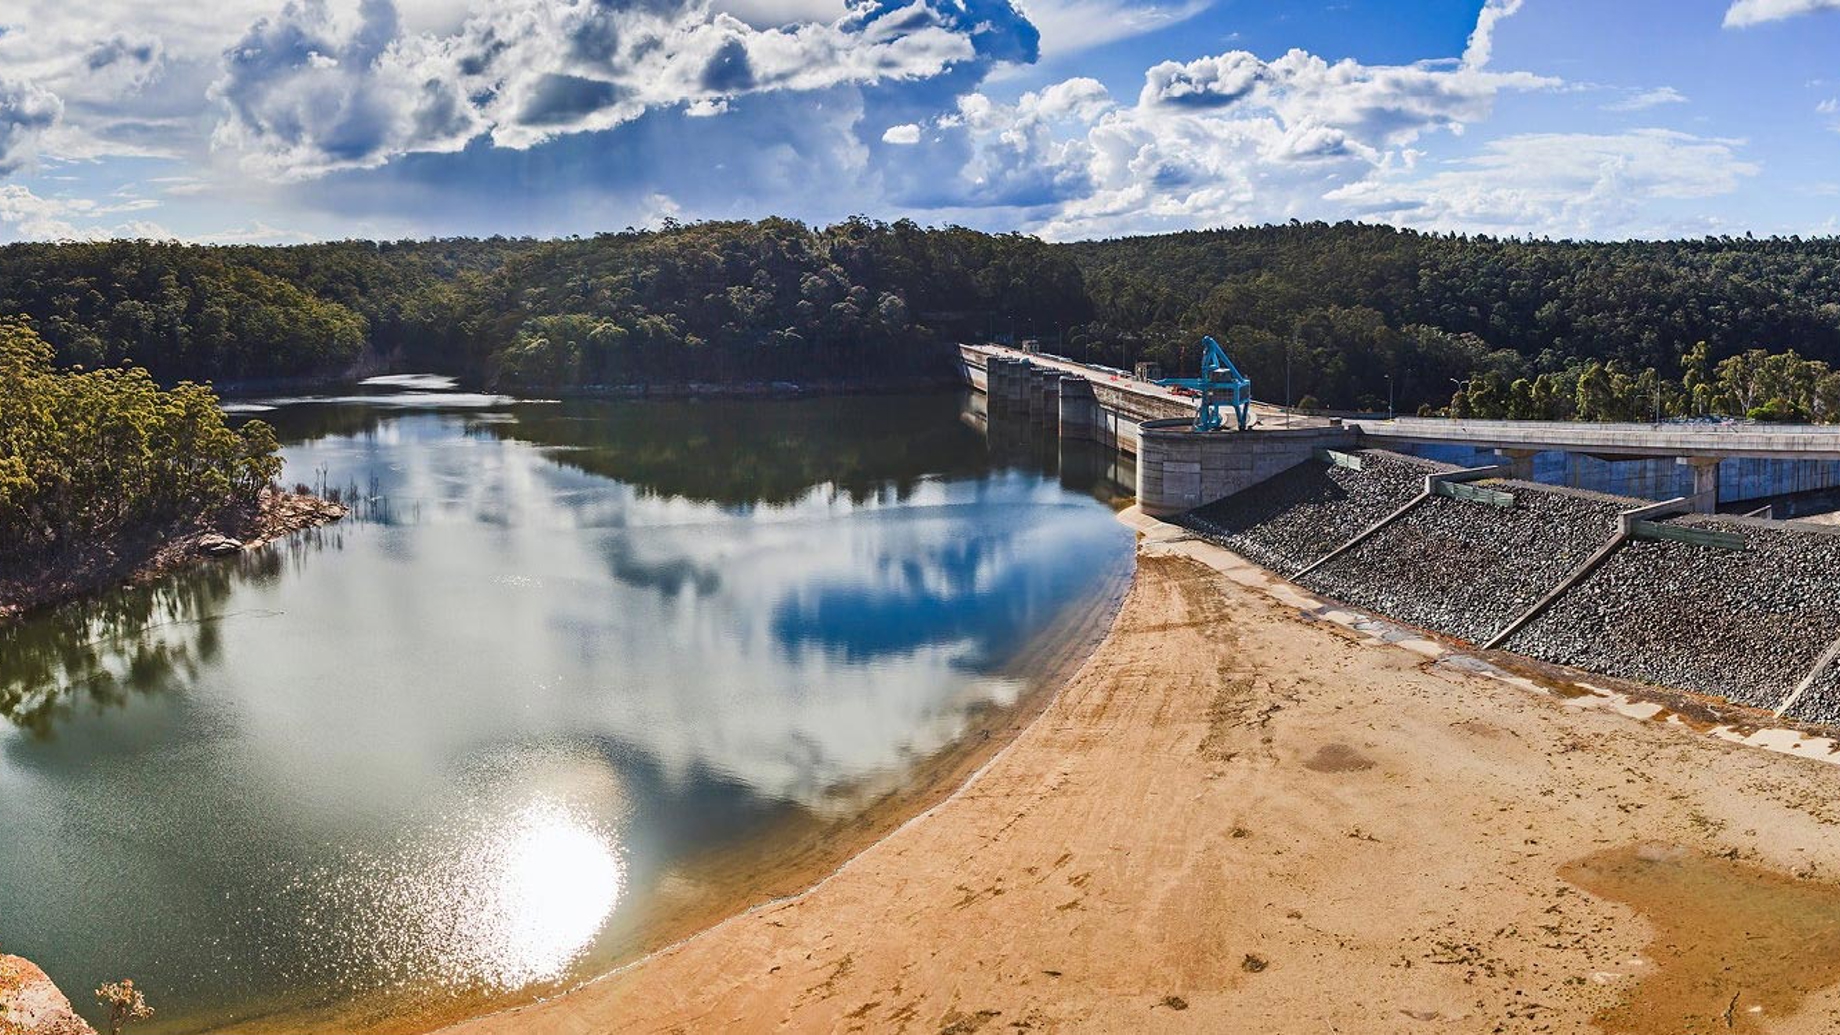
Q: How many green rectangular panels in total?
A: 3